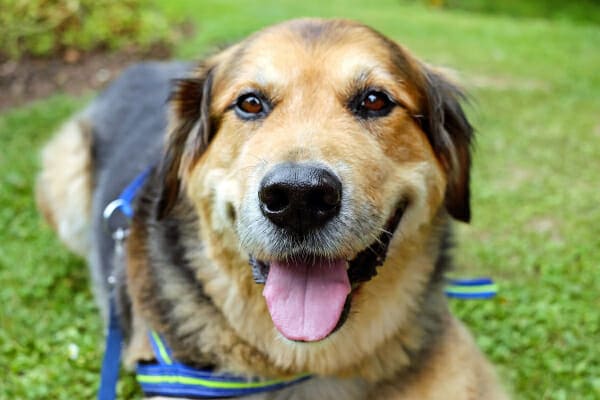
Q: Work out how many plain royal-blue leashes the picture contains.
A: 1